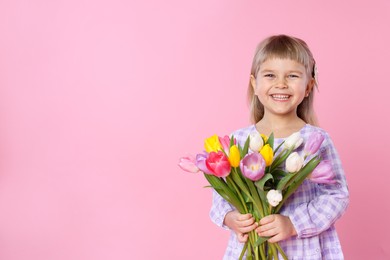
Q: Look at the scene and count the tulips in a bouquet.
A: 15